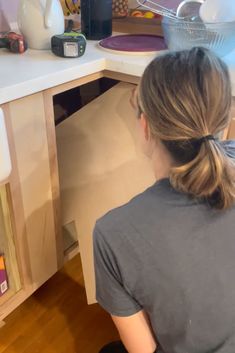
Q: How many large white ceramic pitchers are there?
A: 1